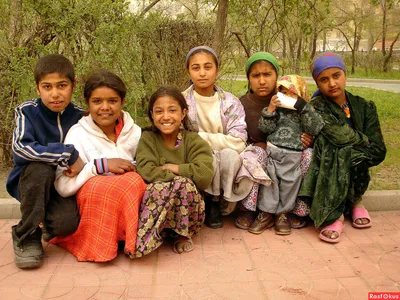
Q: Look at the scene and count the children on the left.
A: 3